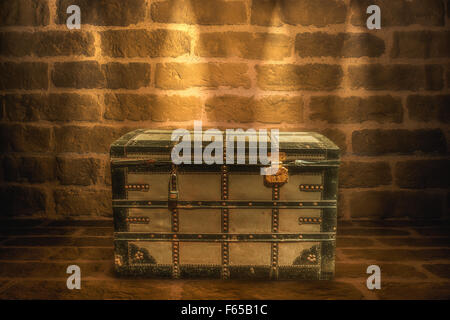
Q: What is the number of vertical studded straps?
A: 3